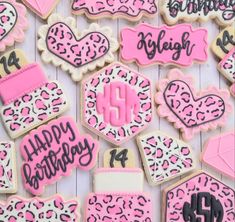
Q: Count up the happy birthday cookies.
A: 2